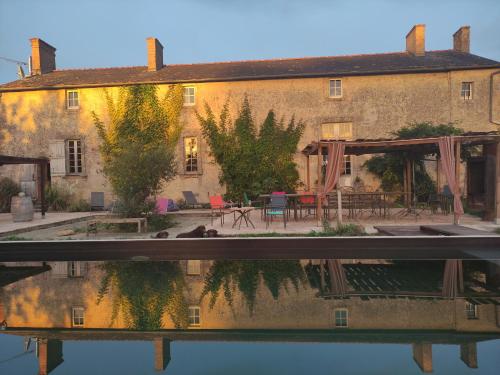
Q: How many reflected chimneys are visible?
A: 4